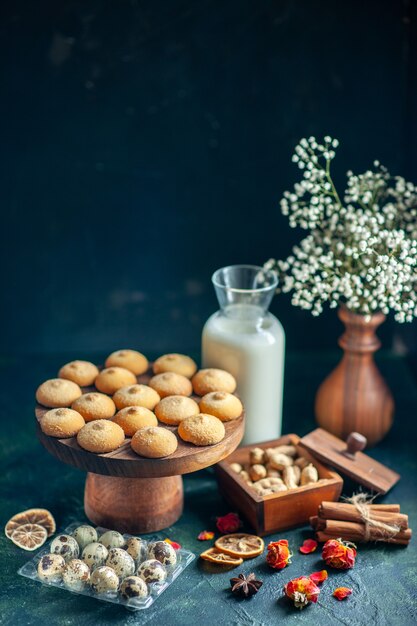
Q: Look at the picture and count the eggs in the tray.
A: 12